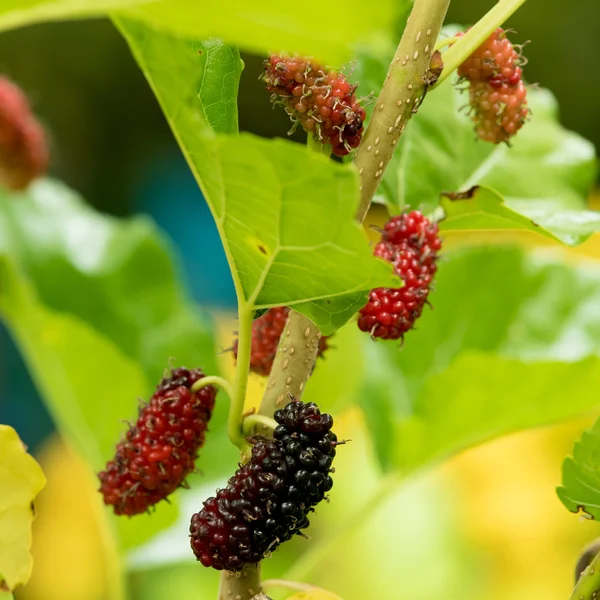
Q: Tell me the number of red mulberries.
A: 6